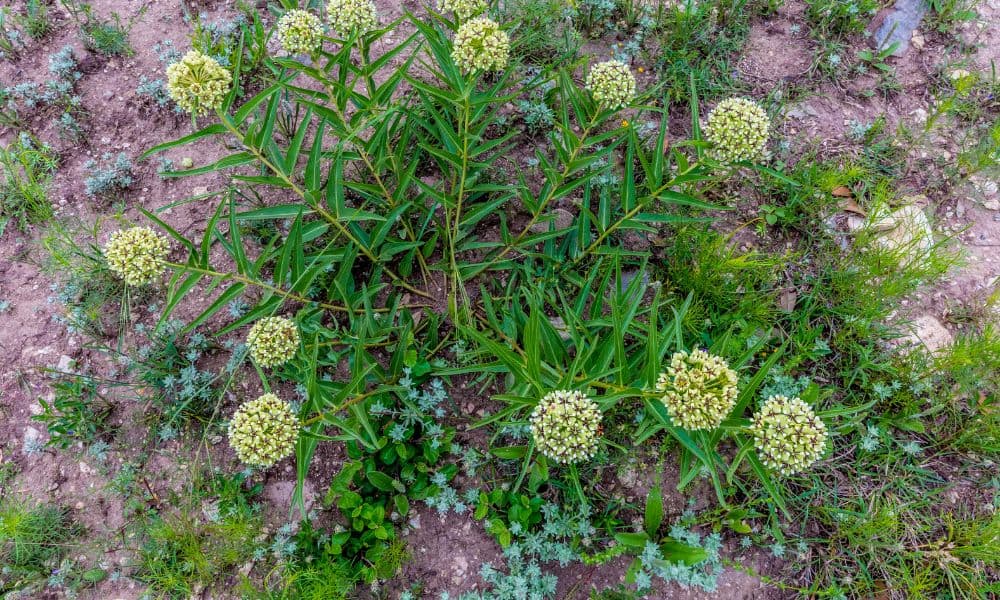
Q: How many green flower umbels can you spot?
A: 13